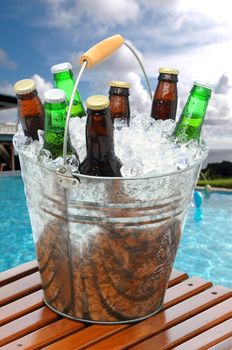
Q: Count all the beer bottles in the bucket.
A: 7